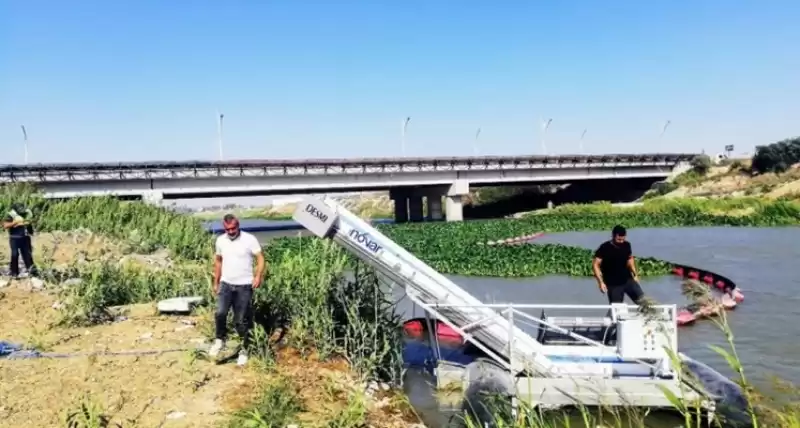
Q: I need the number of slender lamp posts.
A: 7